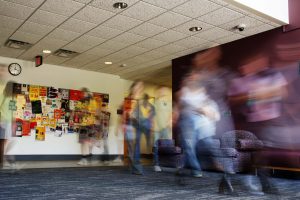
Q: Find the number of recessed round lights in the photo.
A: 4